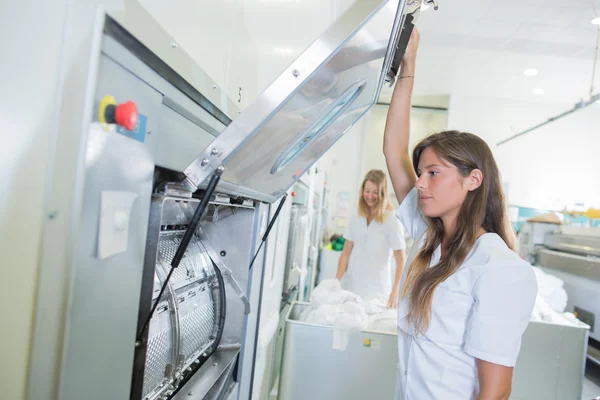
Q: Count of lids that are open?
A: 1